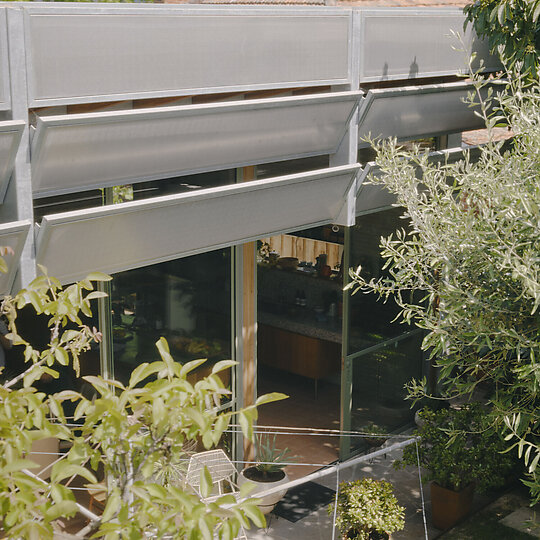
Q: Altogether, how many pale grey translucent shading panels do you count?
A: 9